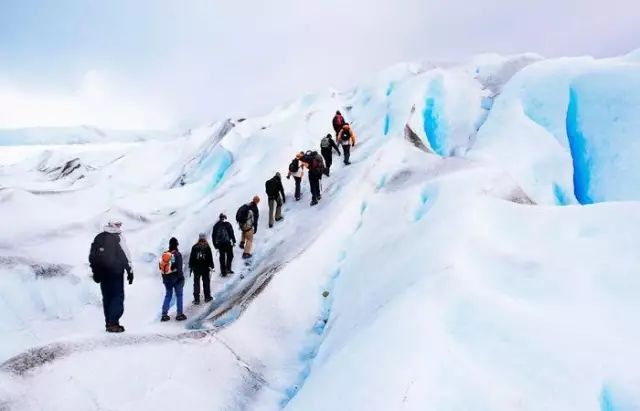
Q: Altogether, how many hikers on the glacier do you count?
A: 11